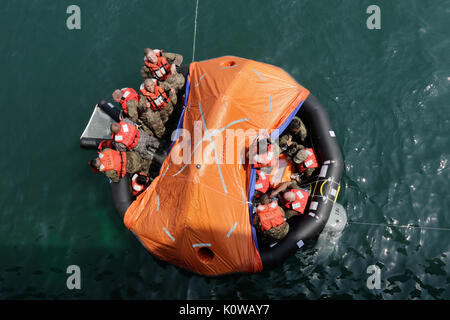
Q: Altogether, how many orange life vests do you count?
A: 11